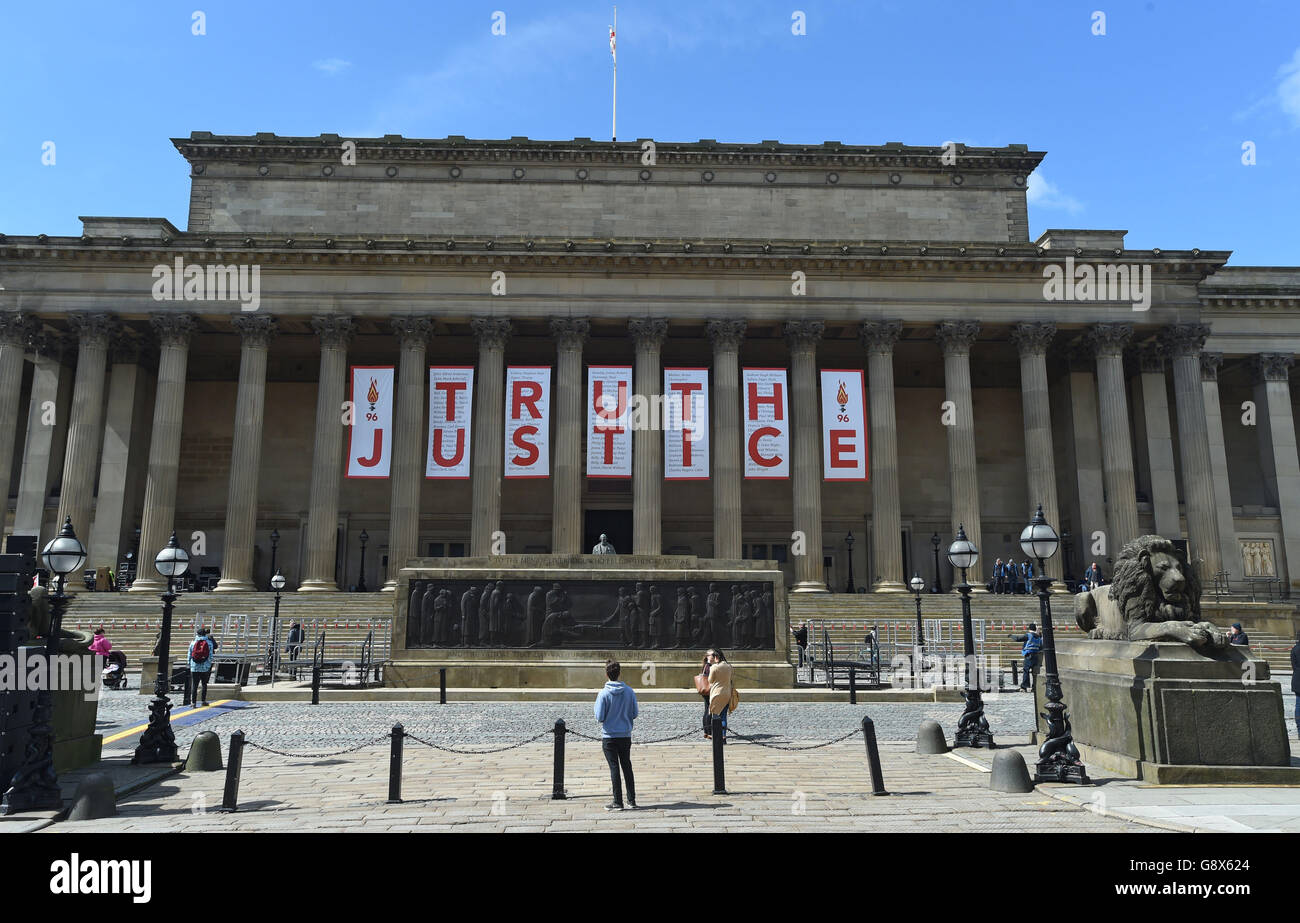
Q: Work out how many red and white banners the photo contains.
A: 7